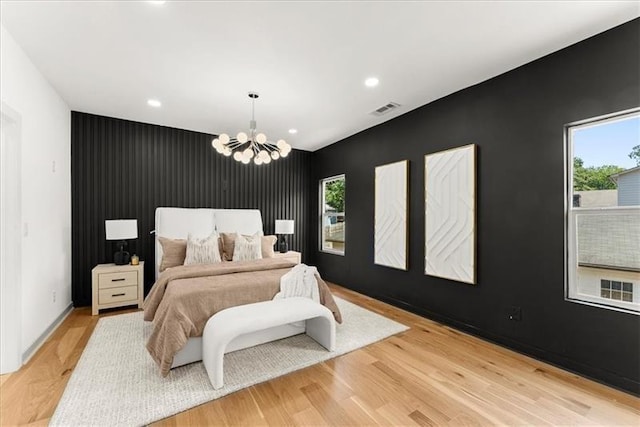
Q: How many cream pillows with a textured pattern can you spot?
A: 2